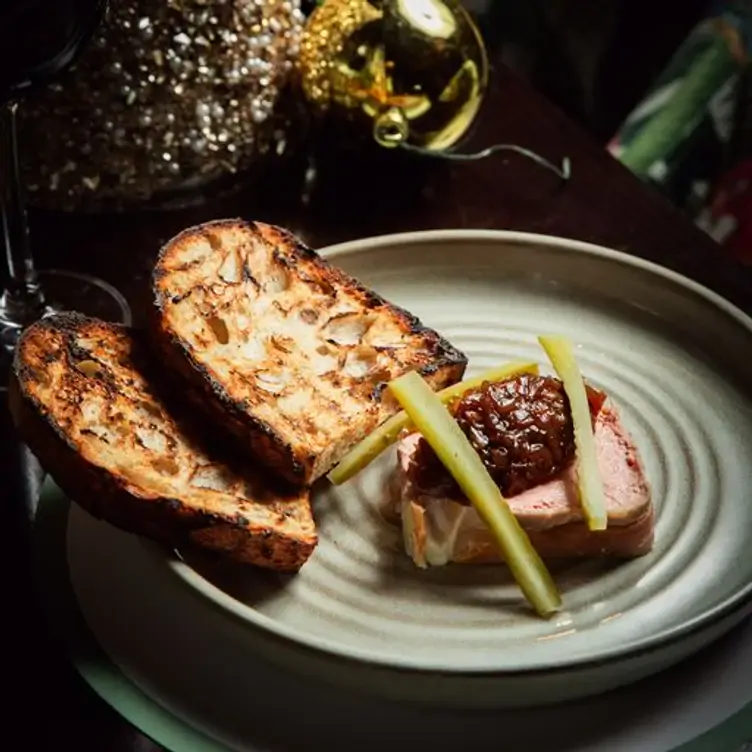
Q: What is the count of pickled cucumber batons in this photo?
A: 3